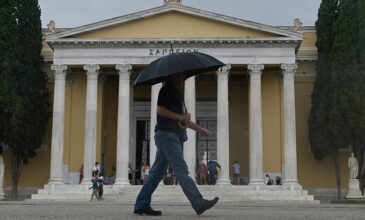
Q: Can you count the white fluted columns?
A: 8